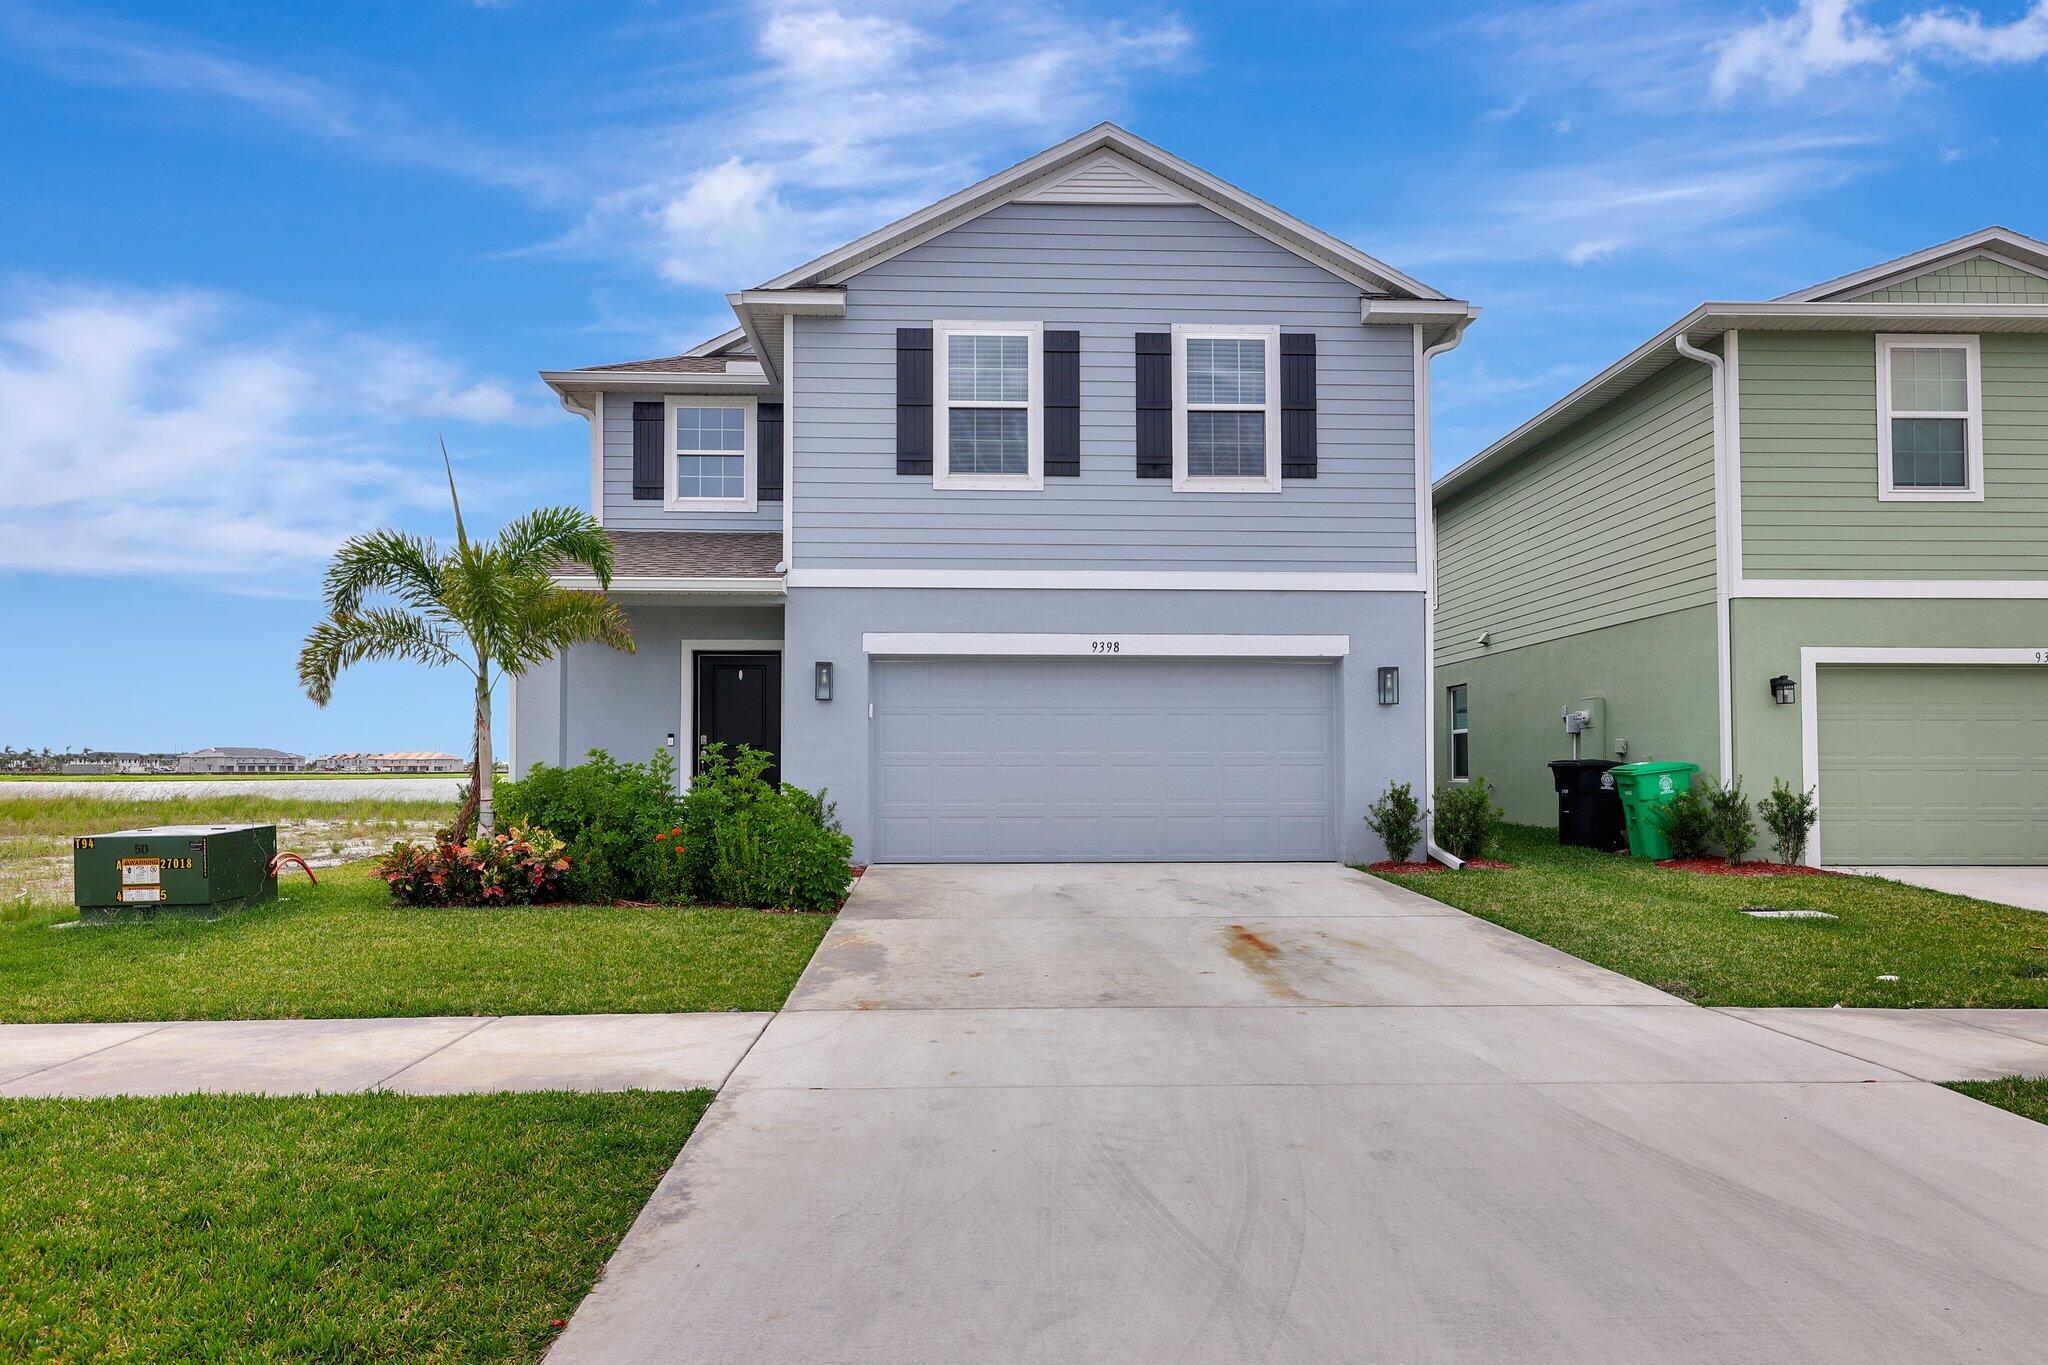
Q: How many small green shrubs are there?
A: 5